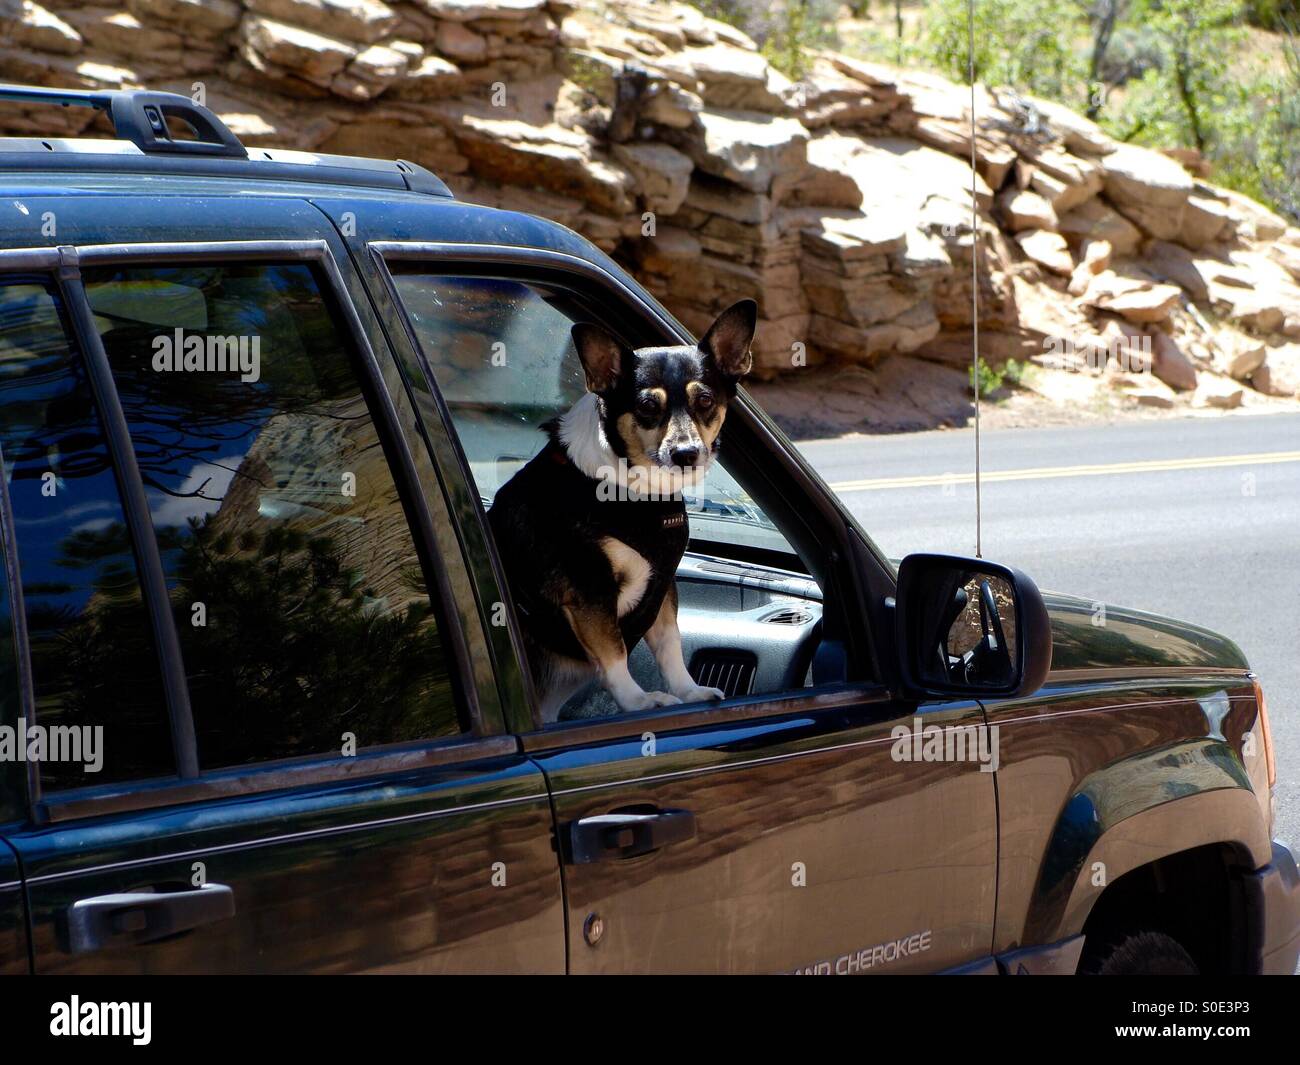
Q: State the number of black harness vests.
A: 1